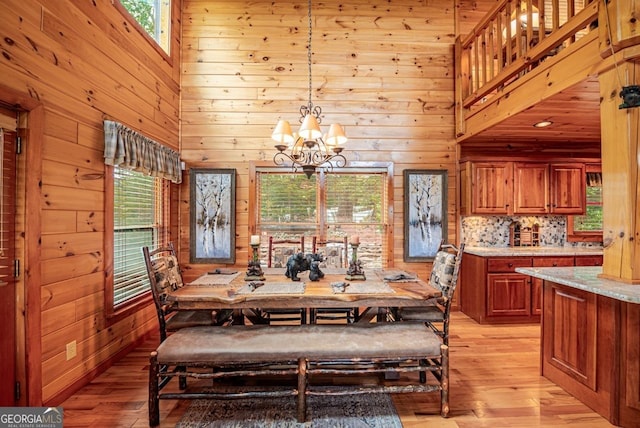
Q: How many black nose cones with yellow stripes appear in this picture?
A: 0